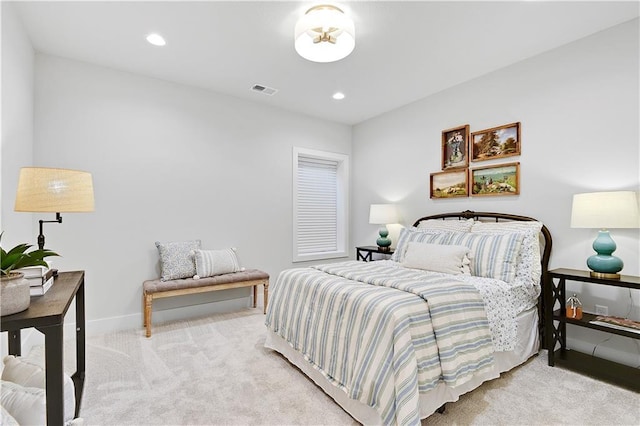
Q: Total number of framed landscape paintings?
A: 3